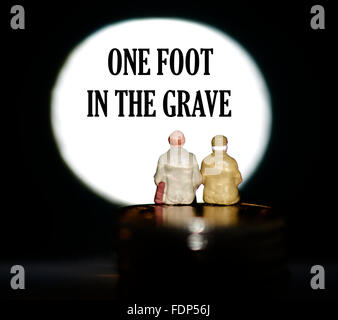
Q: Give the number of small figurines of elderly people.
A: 2